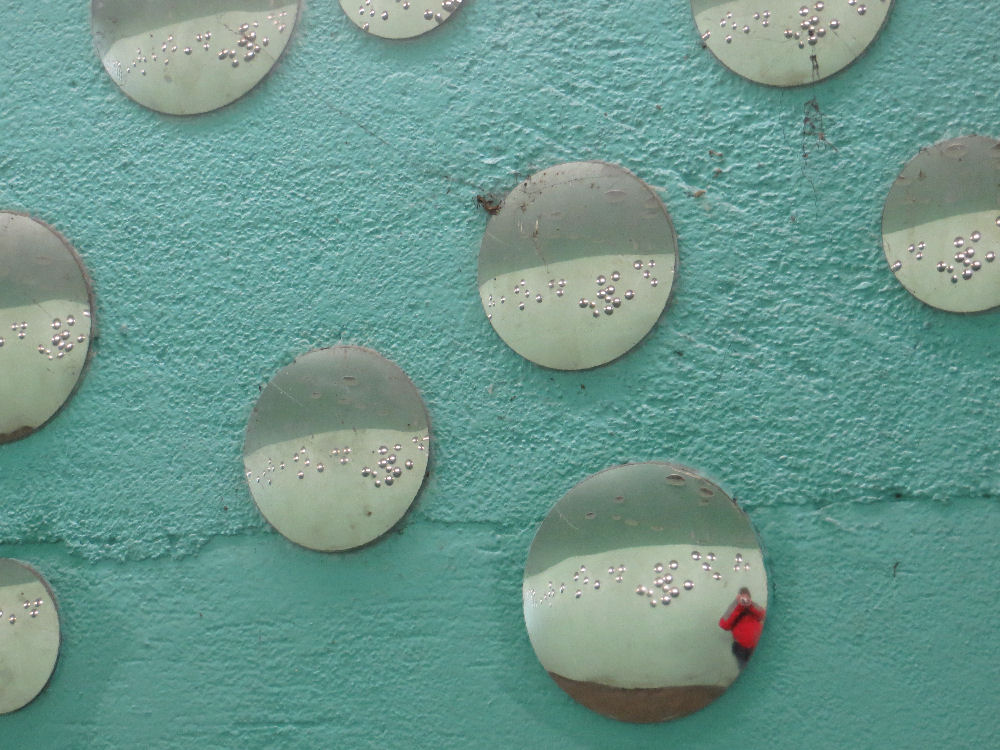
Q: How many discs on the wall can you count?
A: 9